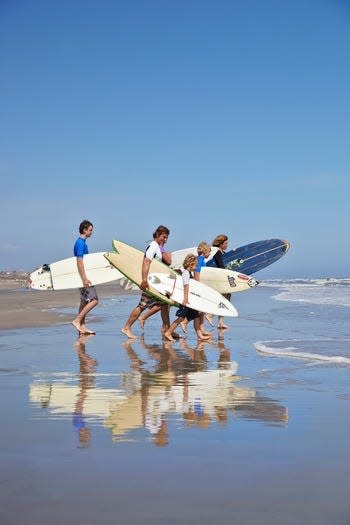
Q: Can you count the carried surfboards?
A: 6